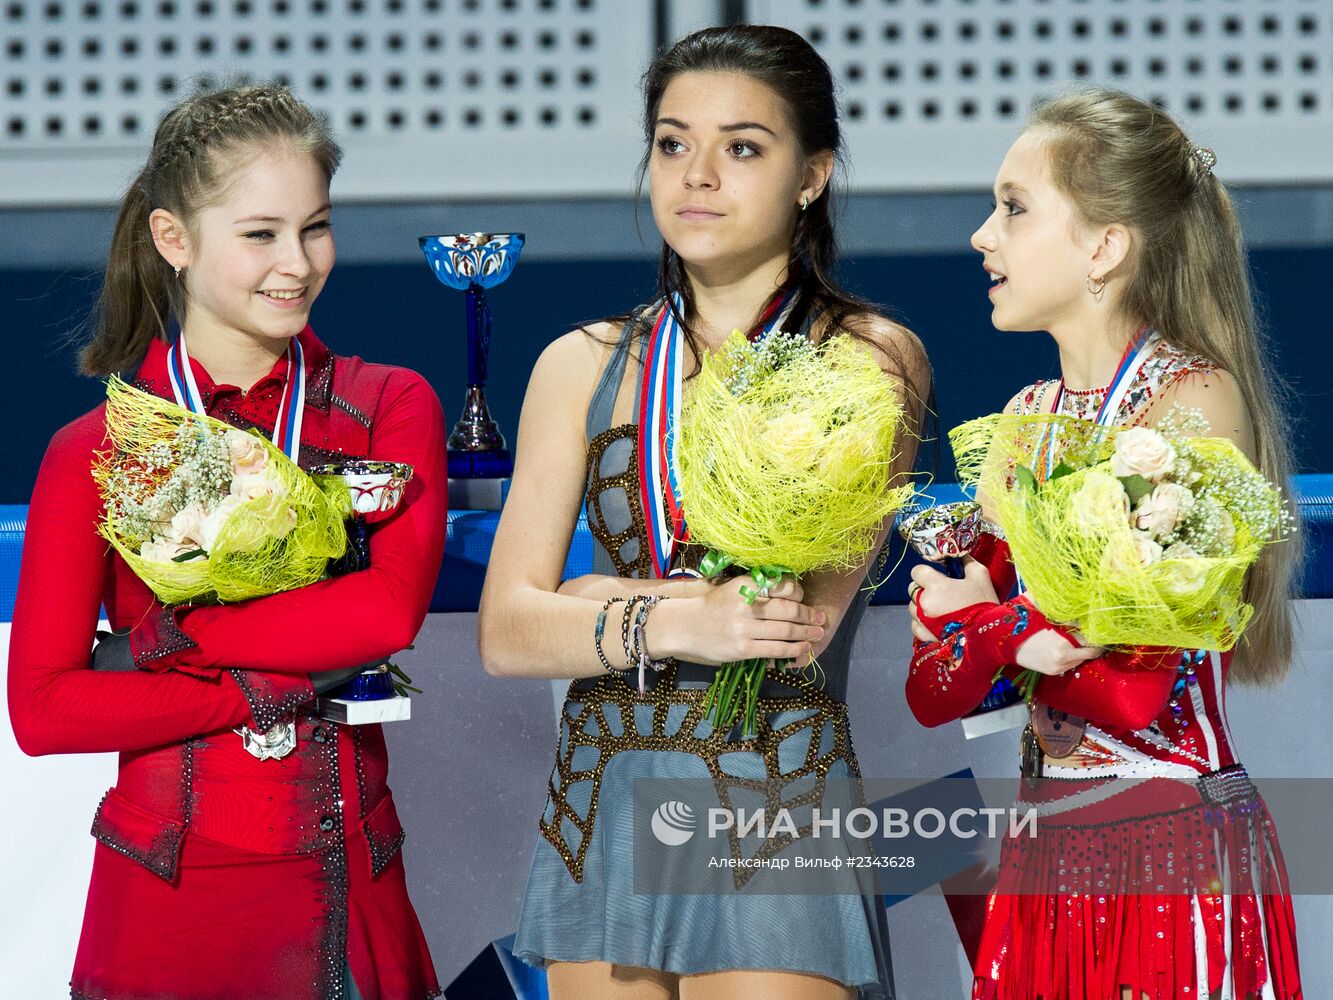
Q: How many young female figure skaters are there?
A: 3